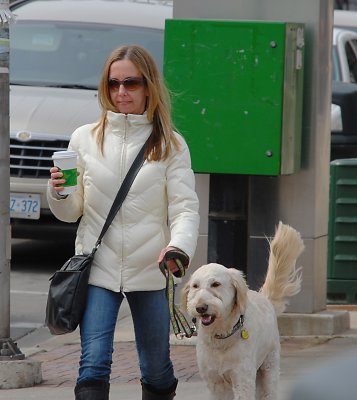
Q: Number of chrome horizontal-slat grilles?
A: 1